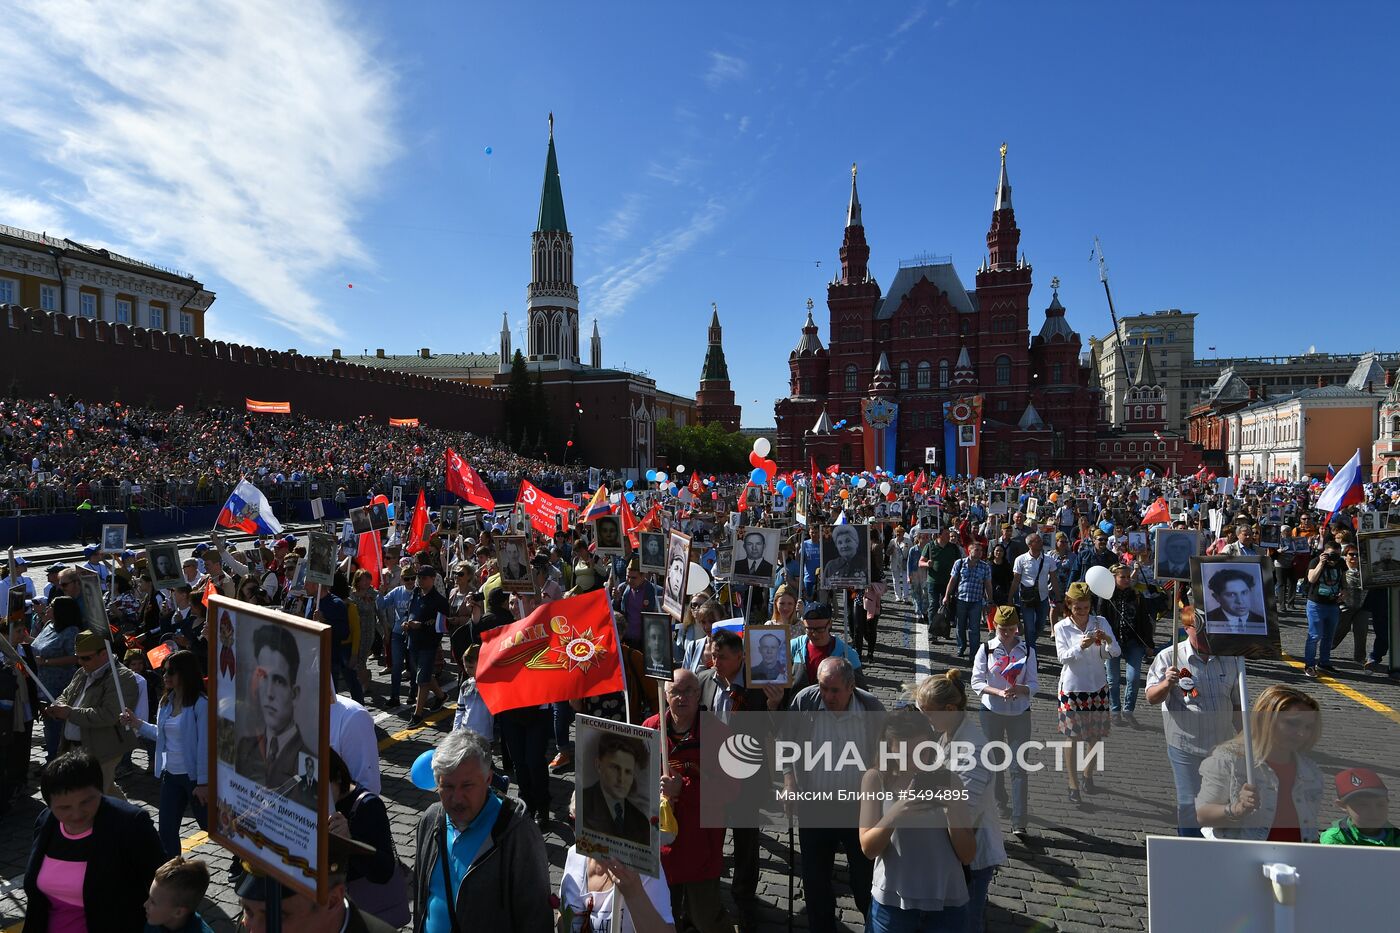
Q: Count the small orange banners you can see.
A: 2